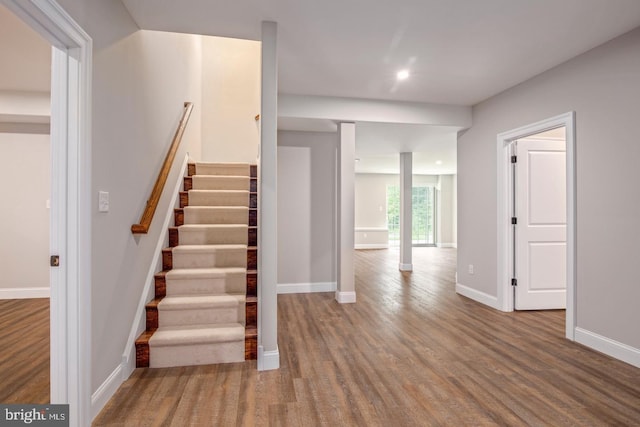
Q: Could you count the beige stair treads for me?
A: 9